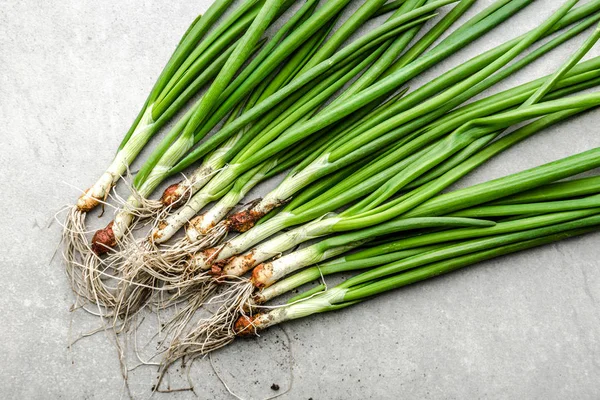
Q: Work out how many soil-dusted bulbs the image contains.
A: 11